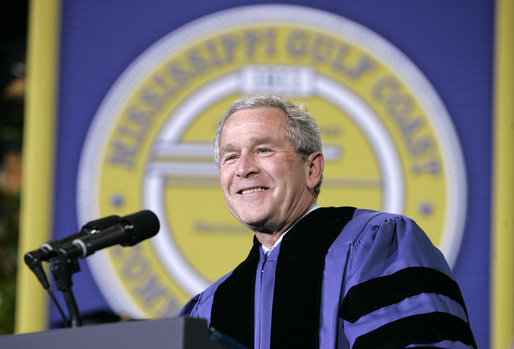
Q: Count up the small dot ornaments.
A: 2